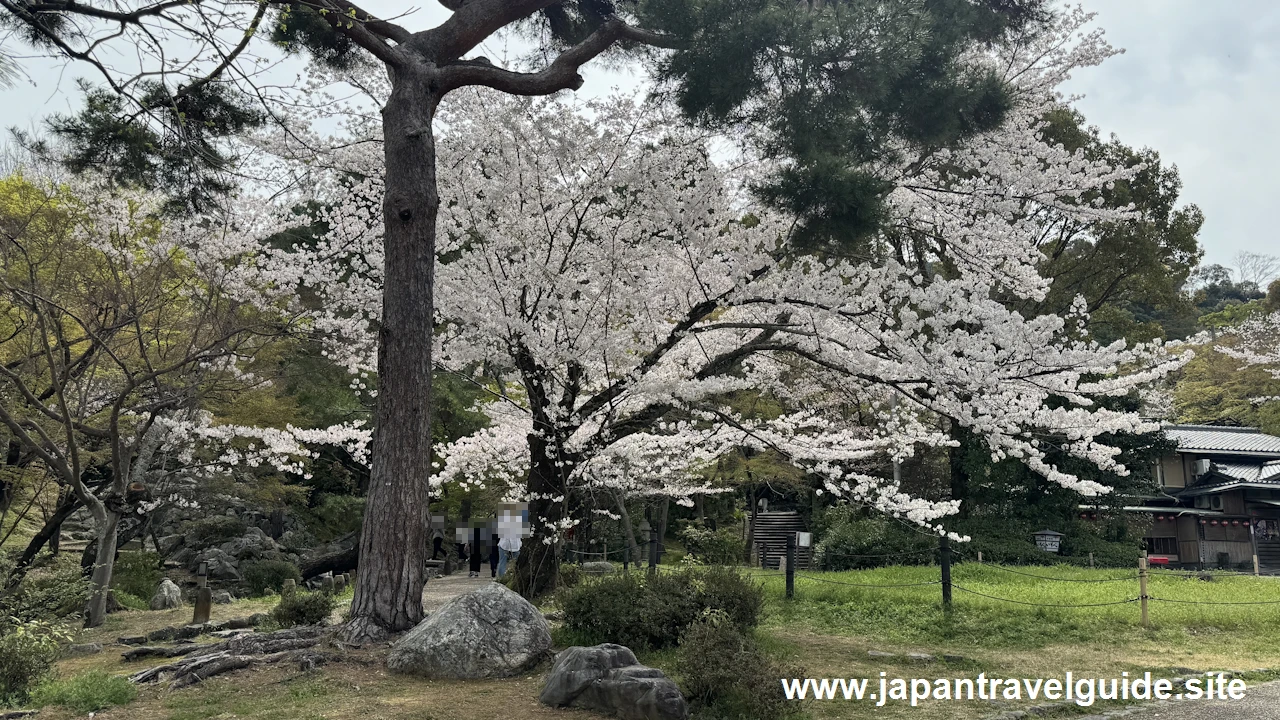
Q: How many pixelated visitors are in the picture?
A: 5